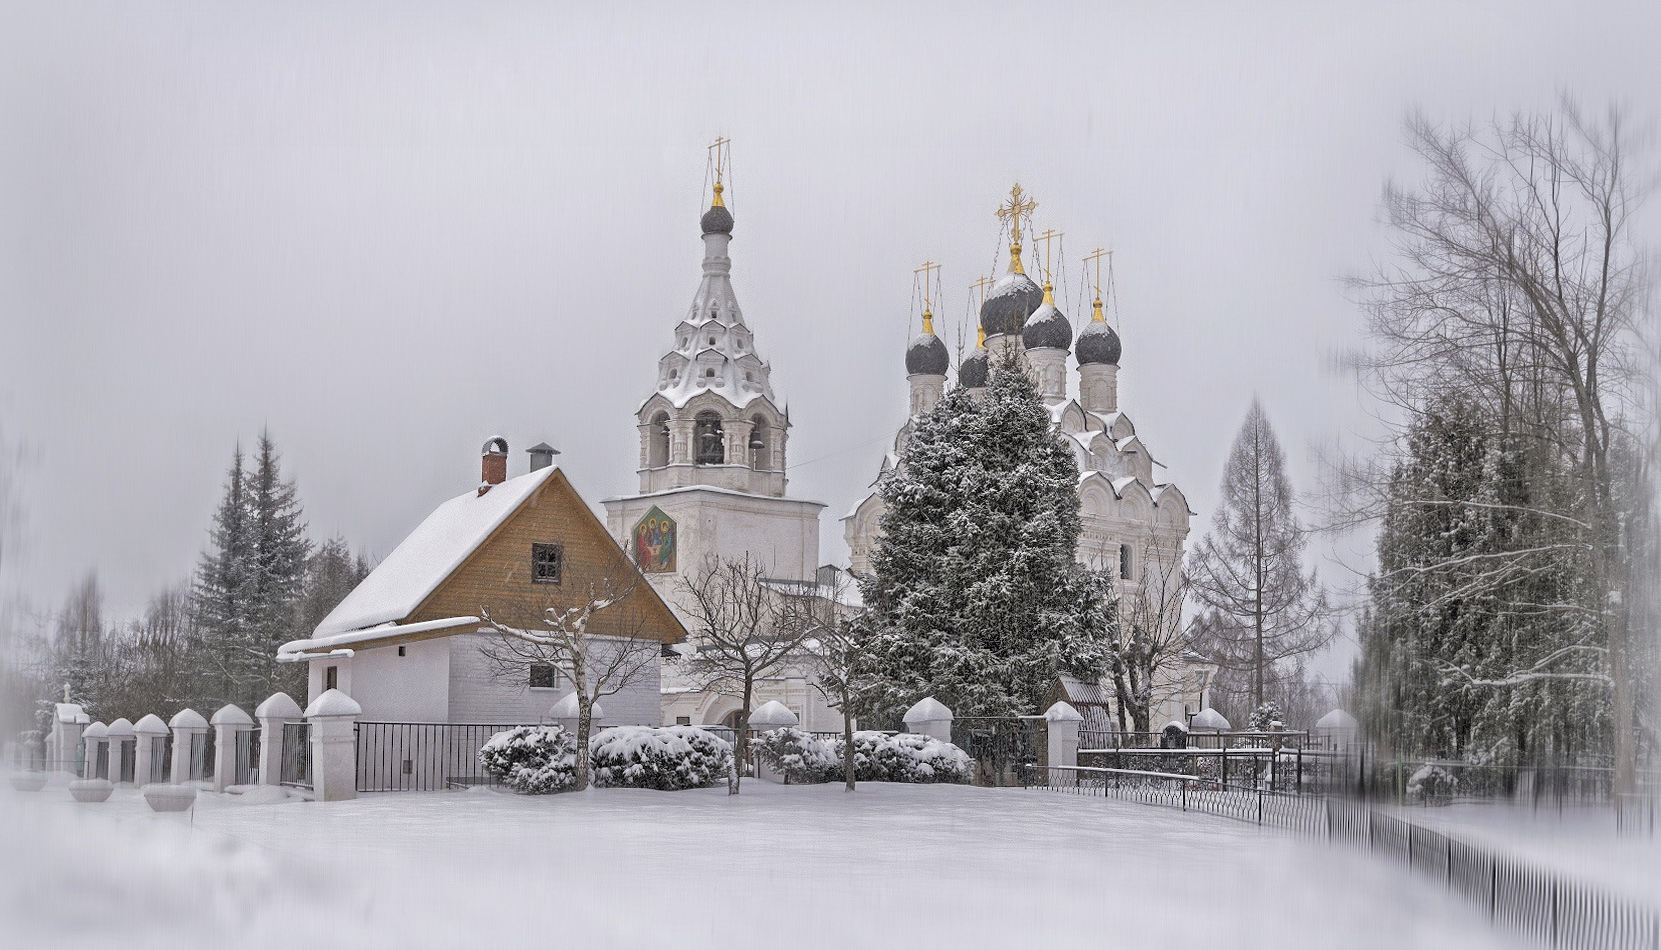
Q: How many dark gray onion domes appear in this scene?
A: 6